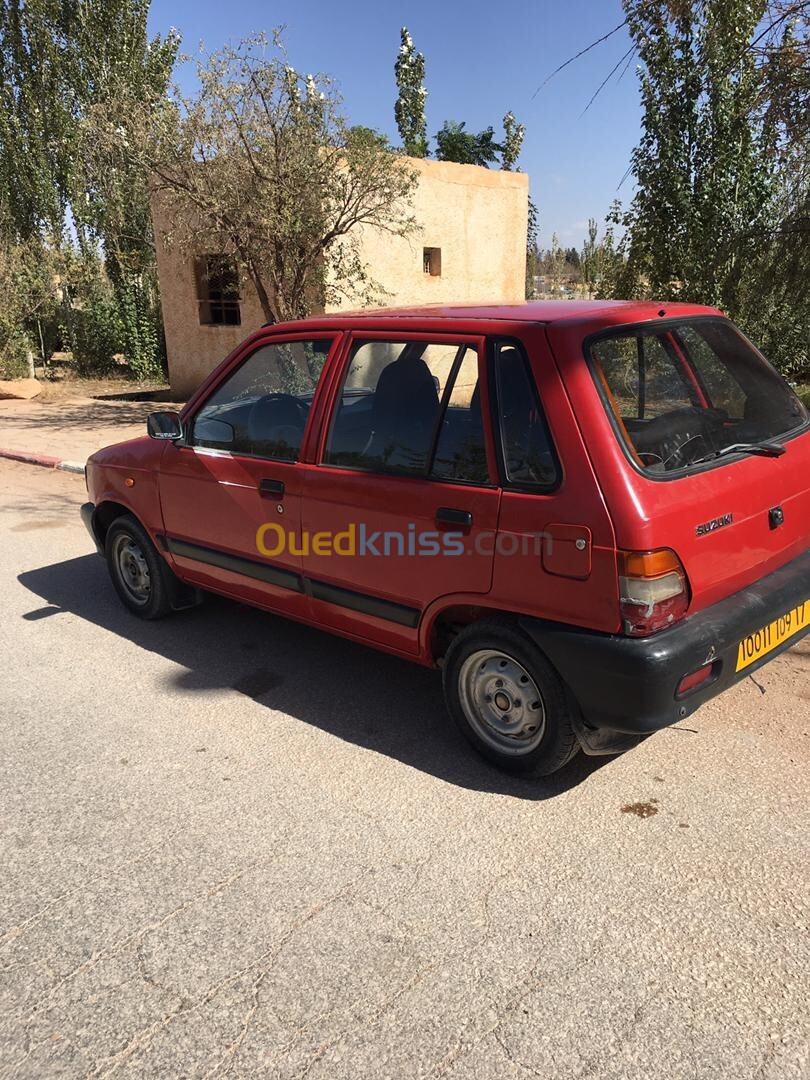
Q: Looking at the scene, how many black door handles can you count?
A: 2